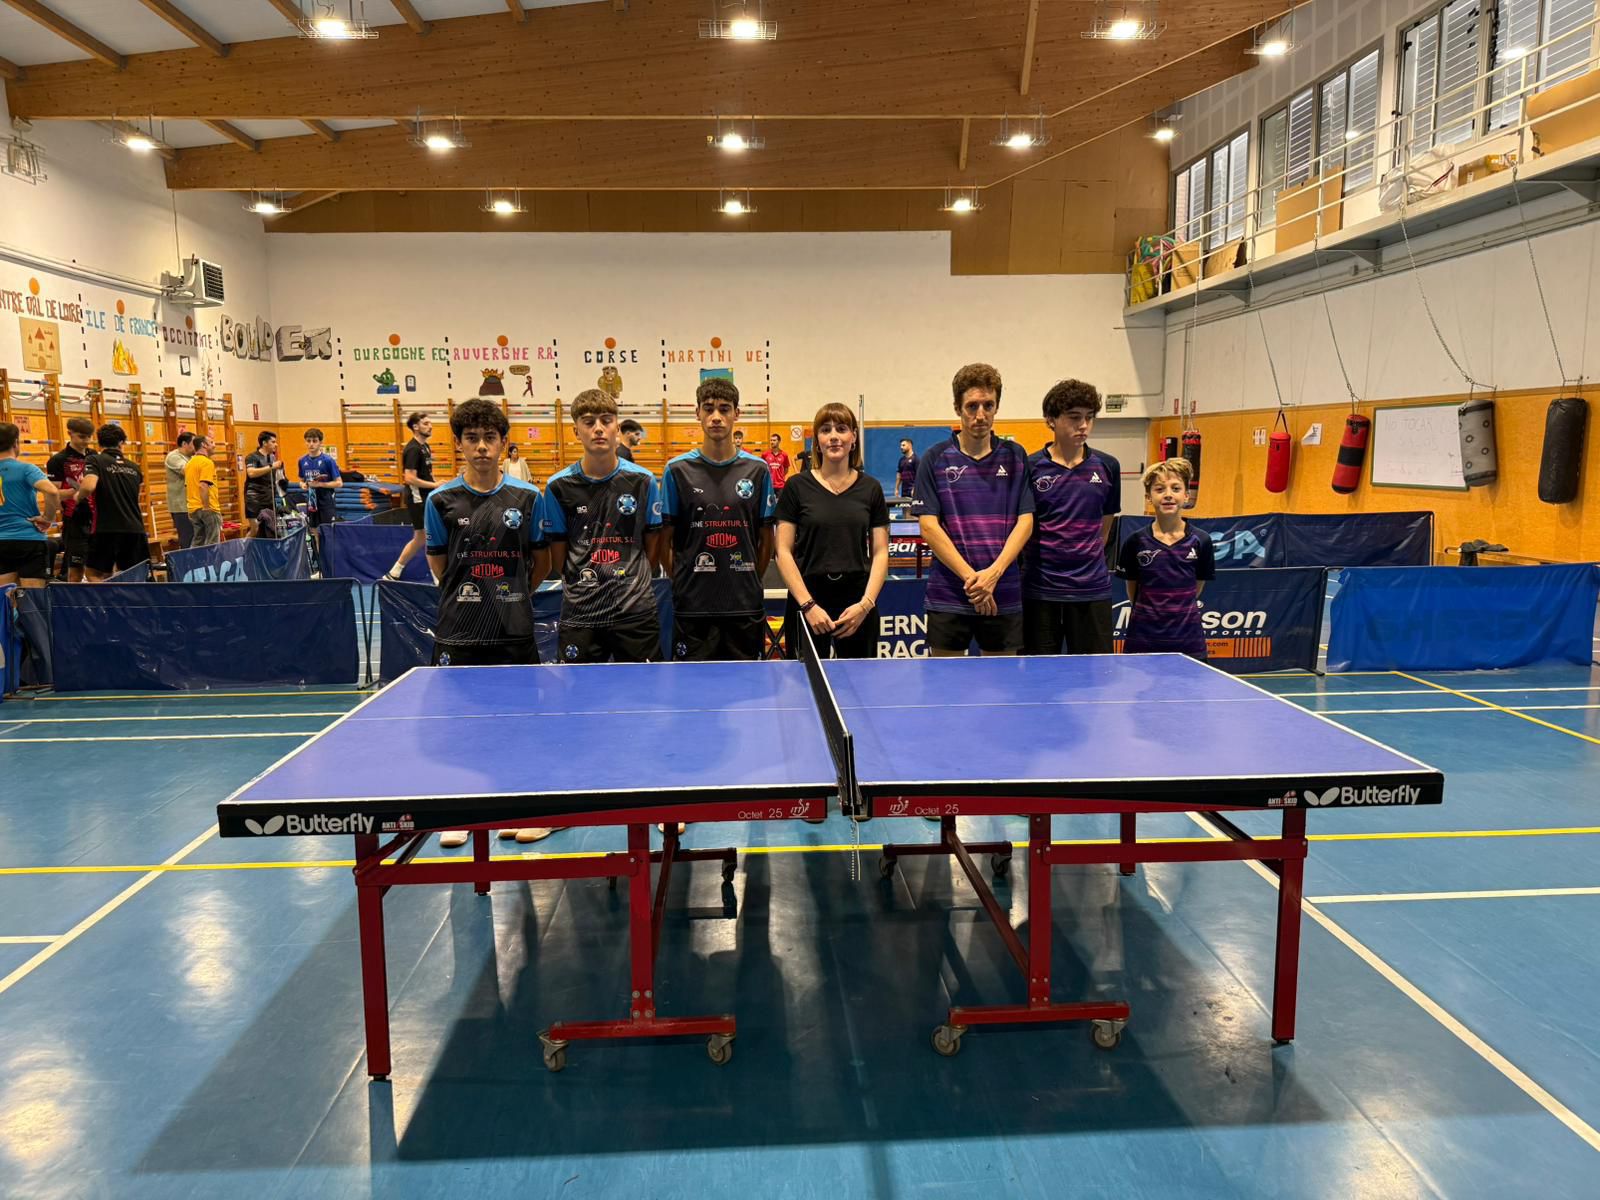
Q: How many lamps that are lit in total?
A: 13